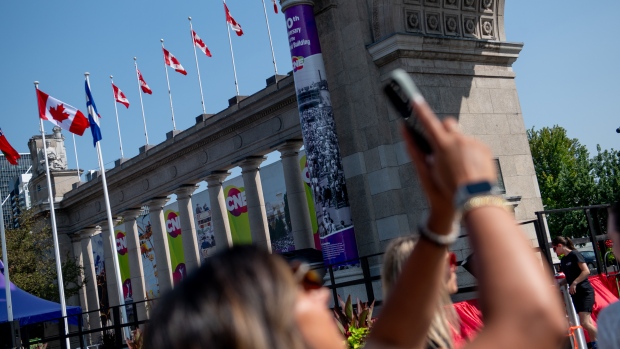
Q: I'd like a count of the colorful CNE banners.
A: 4